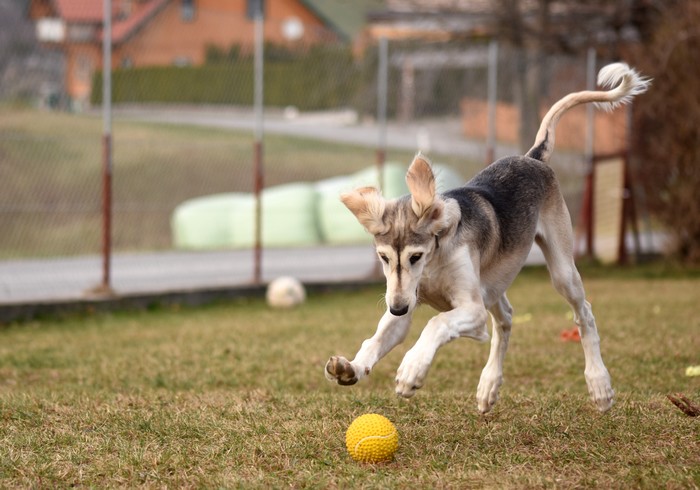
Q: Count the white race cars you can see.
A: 0